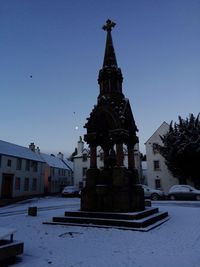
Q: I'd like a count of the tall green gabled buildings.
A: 0